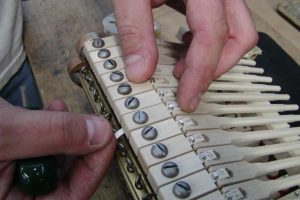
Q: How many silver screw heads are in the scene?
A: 11